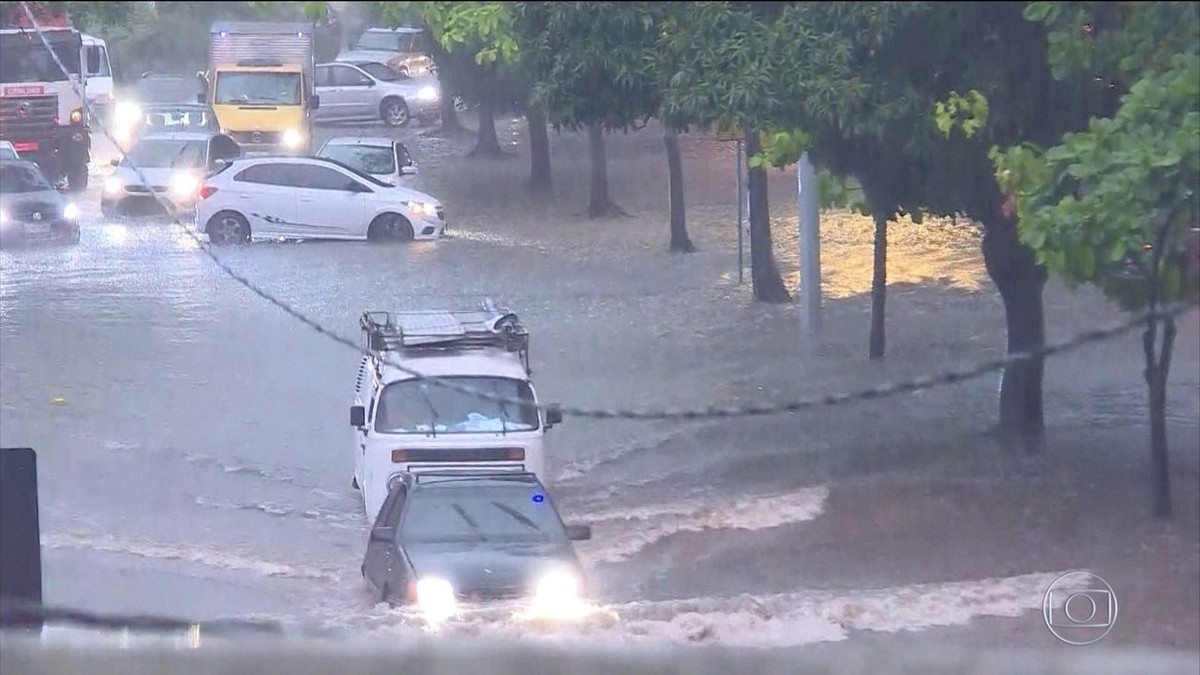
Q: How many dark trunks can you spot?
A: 9